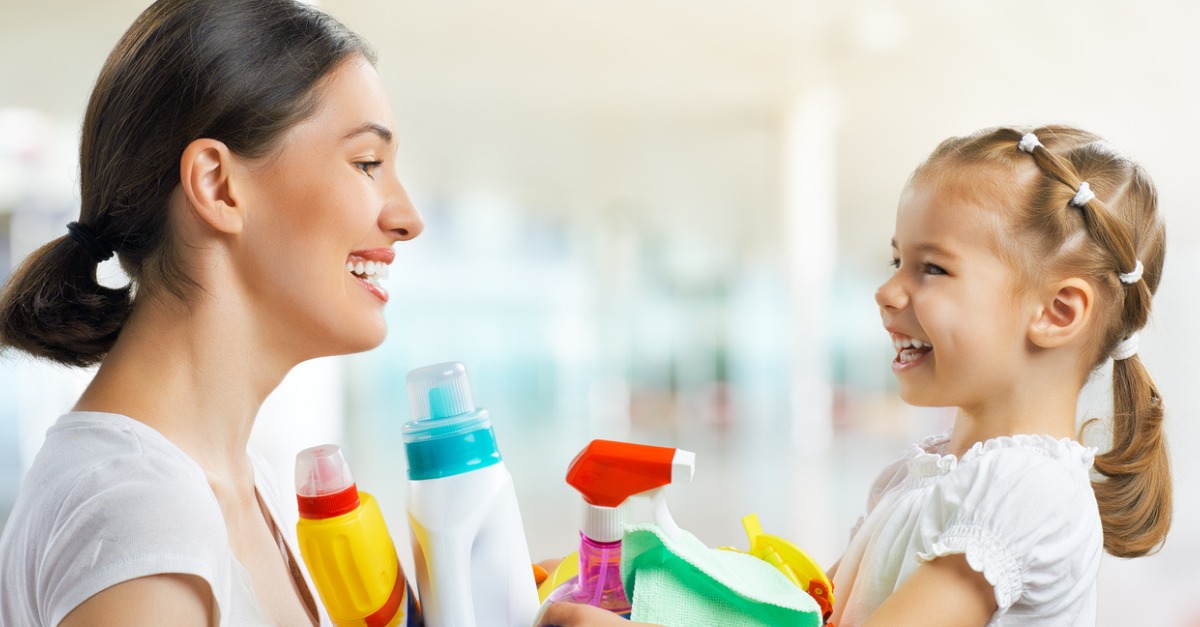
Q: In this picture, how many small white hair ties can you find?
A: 4